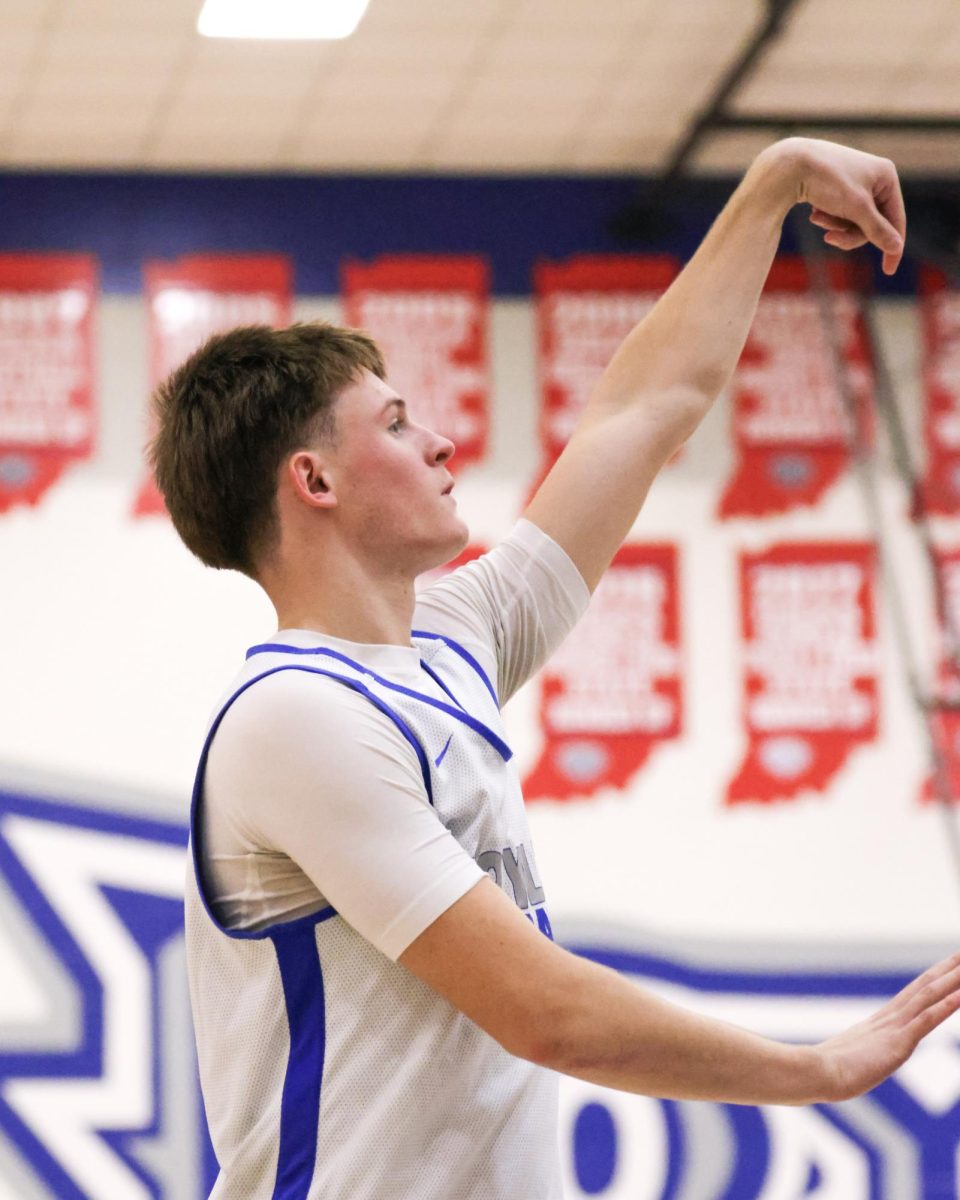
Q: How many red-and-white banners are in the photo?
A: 10